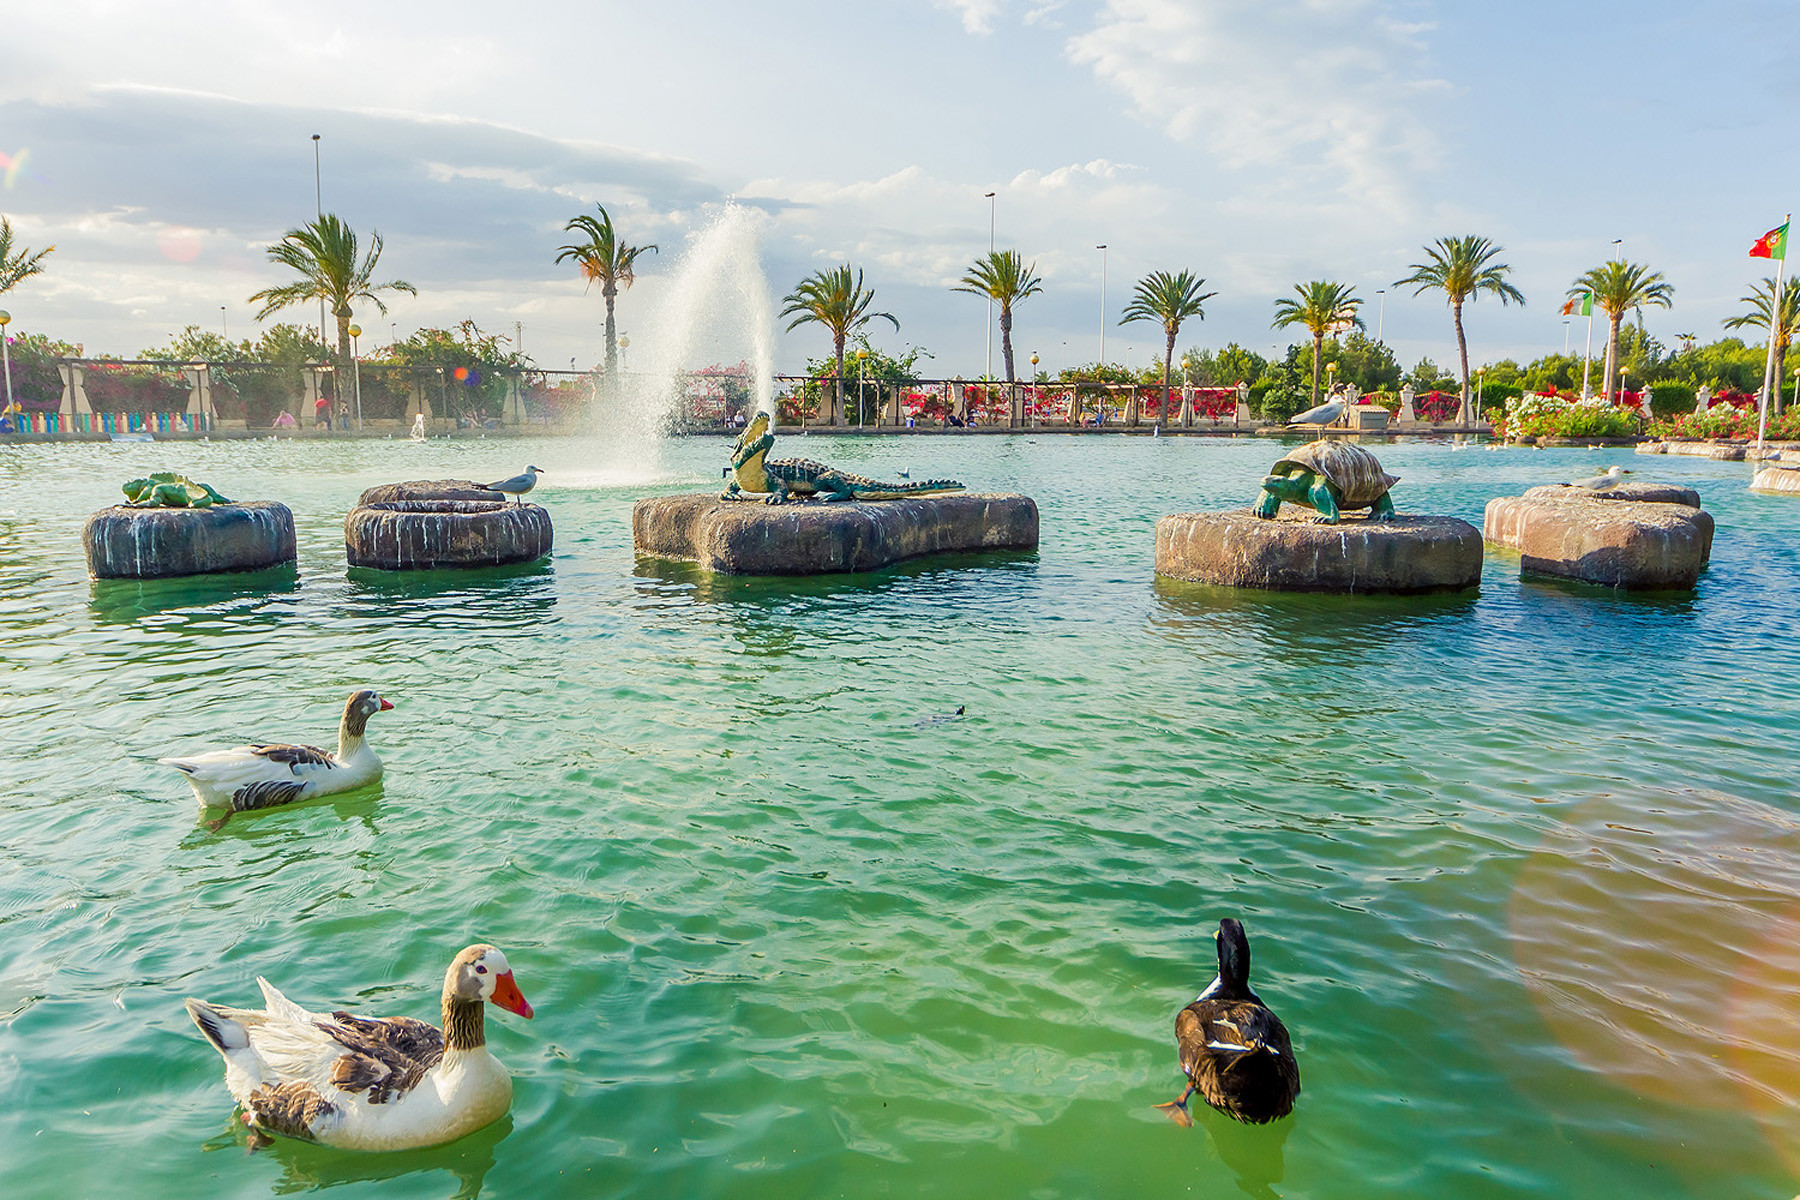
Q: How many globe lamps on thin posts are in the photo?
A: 10